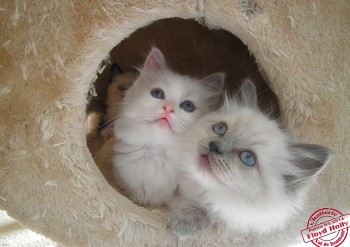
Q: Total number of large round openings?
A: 1